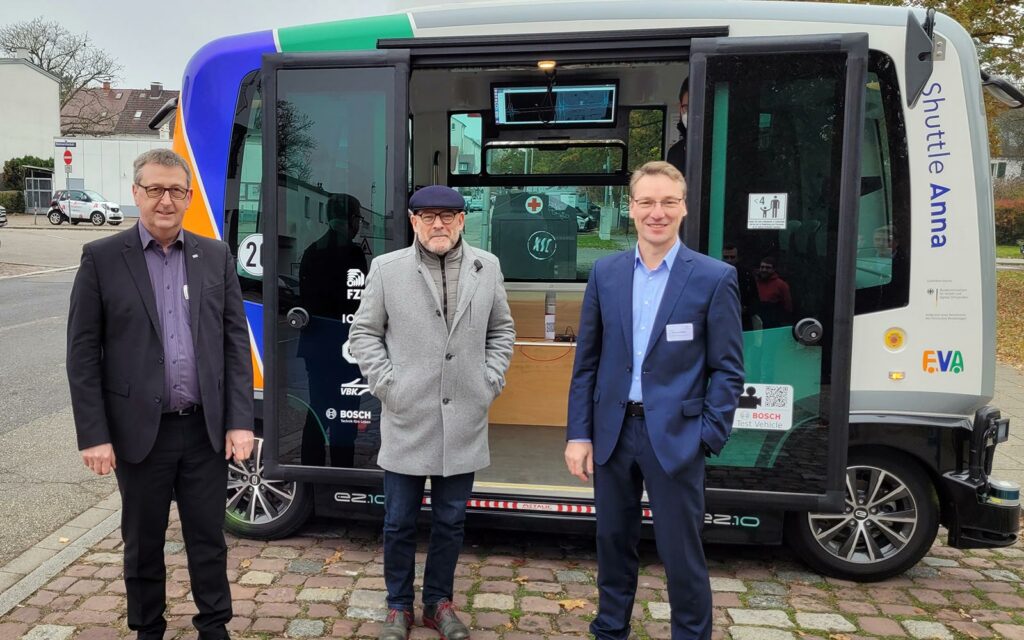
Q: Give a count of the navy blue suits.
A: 1